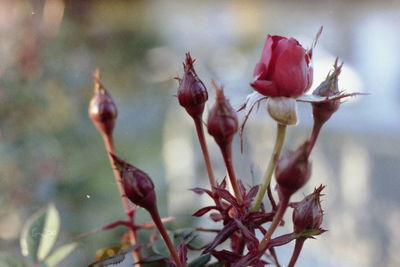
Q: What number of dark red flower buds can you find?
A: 7